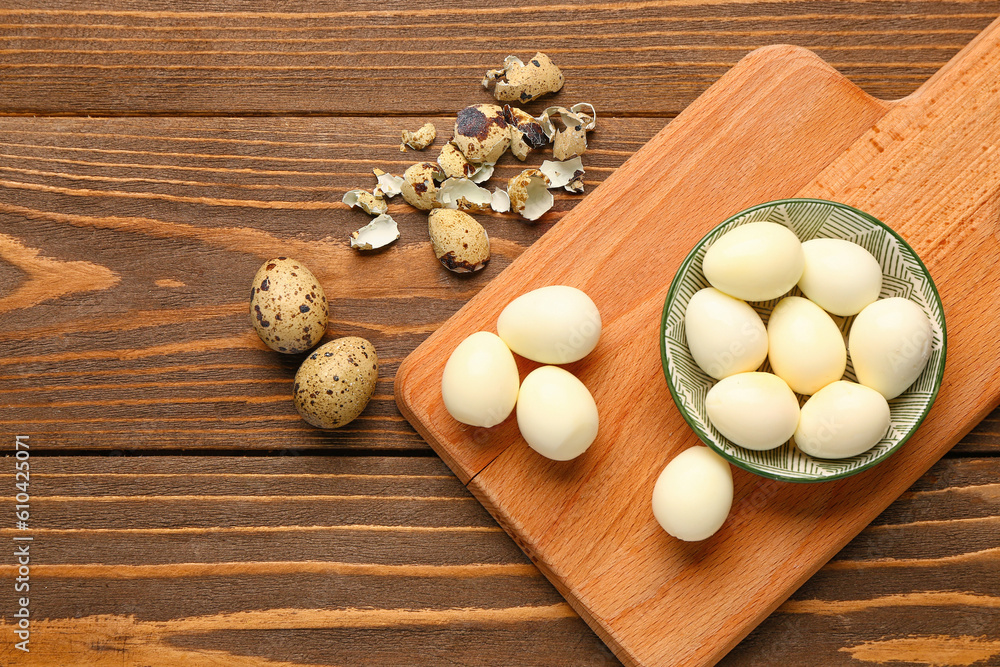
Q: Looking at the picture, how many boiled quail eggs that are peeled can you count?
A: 11